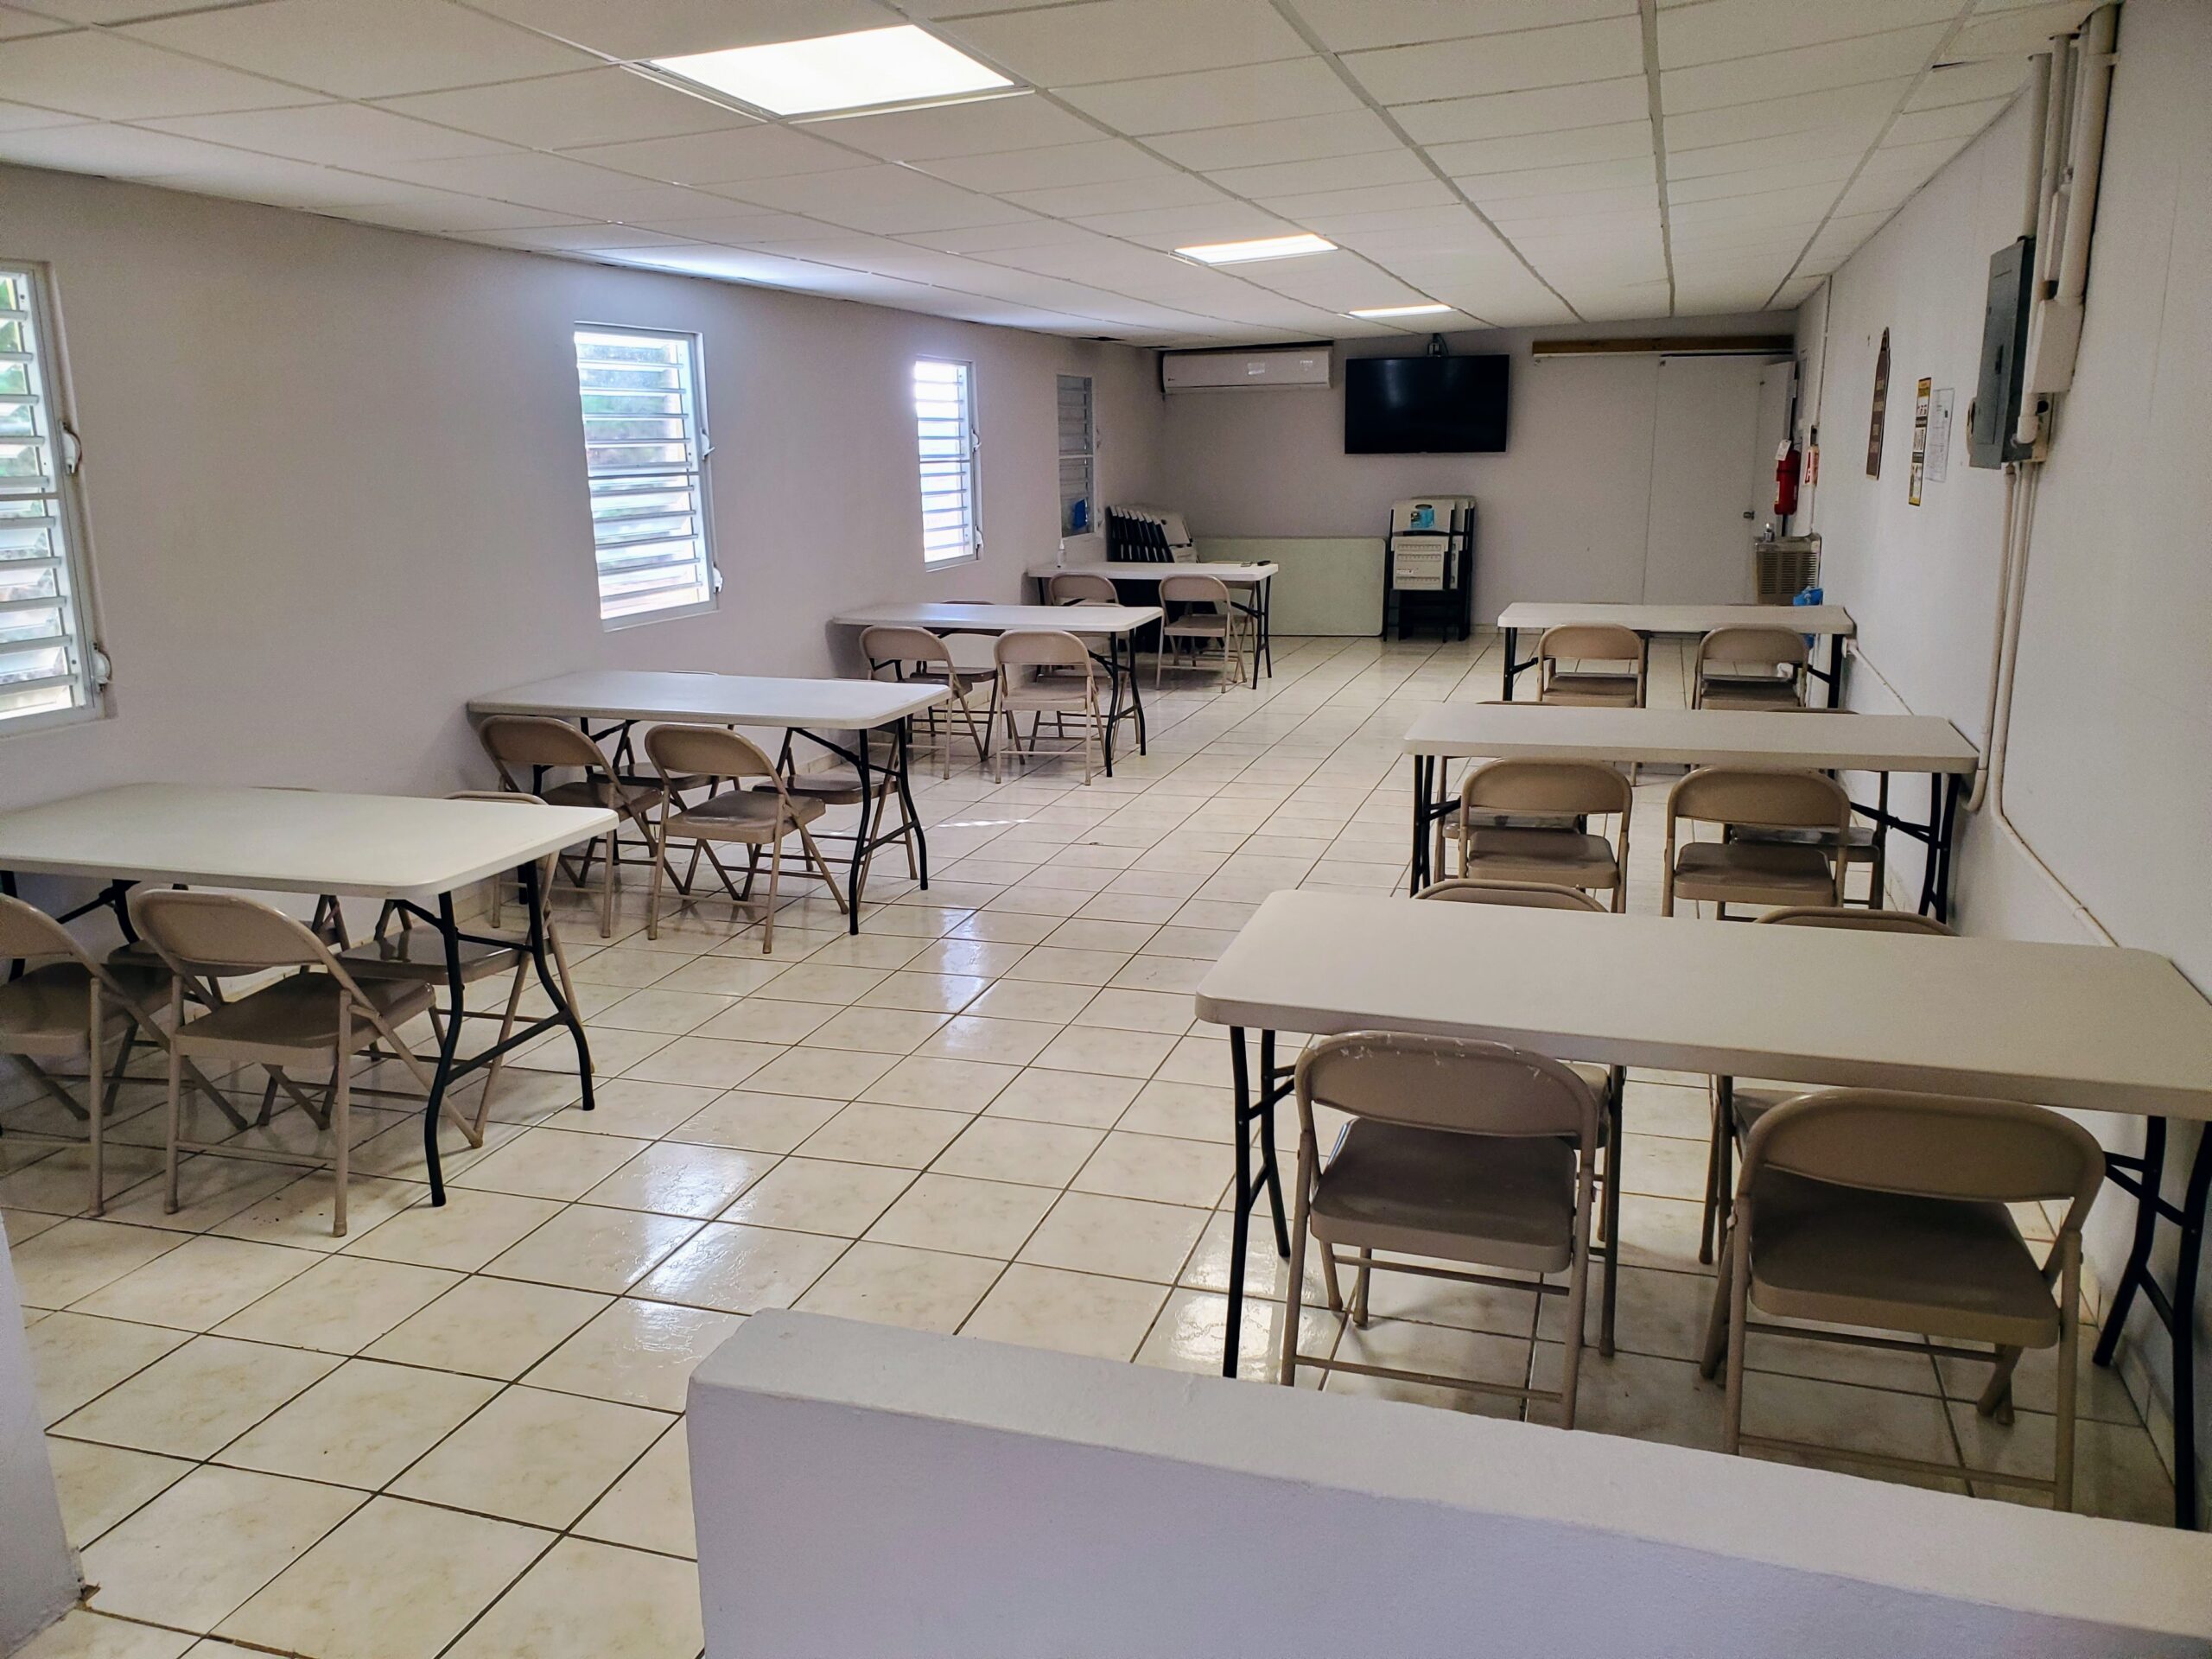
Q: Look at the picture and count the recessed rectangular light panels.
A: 3